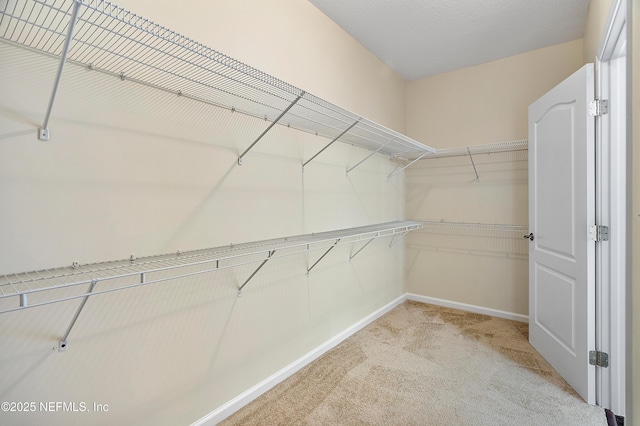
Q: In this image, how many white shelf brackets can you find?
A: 11